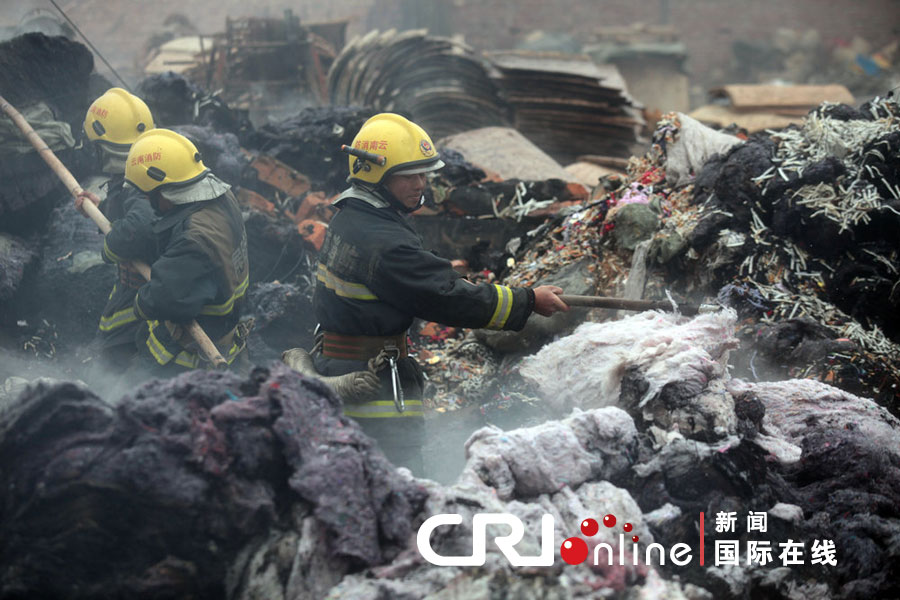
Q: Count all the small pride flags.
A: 0